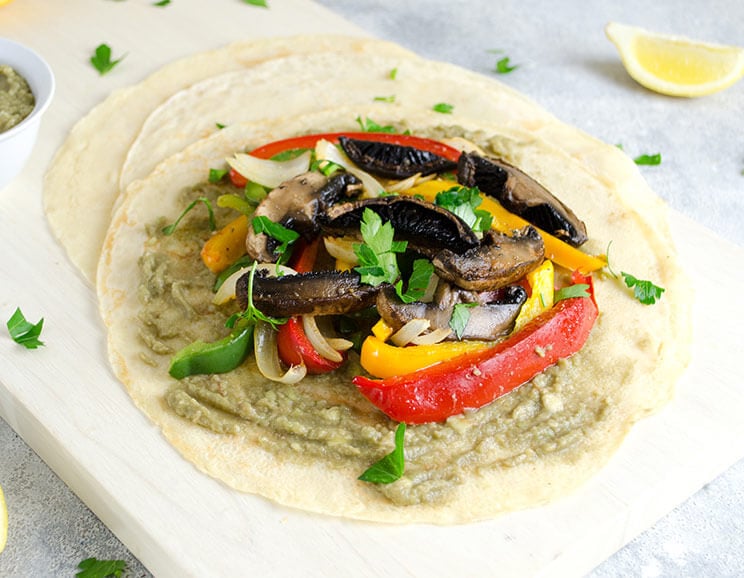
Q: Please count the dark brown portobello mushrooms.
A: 7